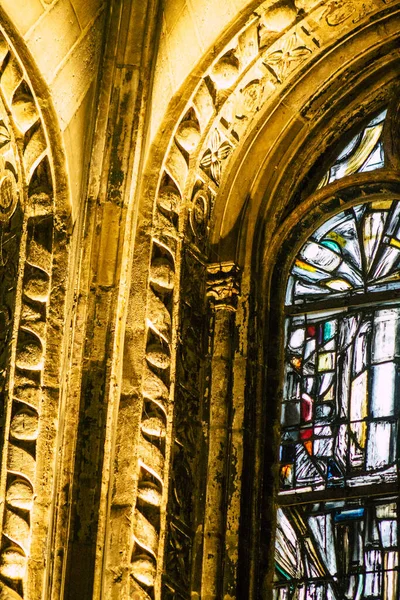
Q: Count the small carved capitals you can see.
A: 1